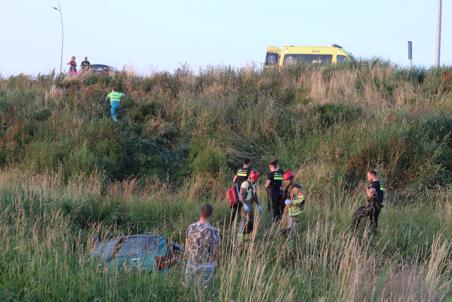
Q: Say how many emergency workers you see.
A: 6